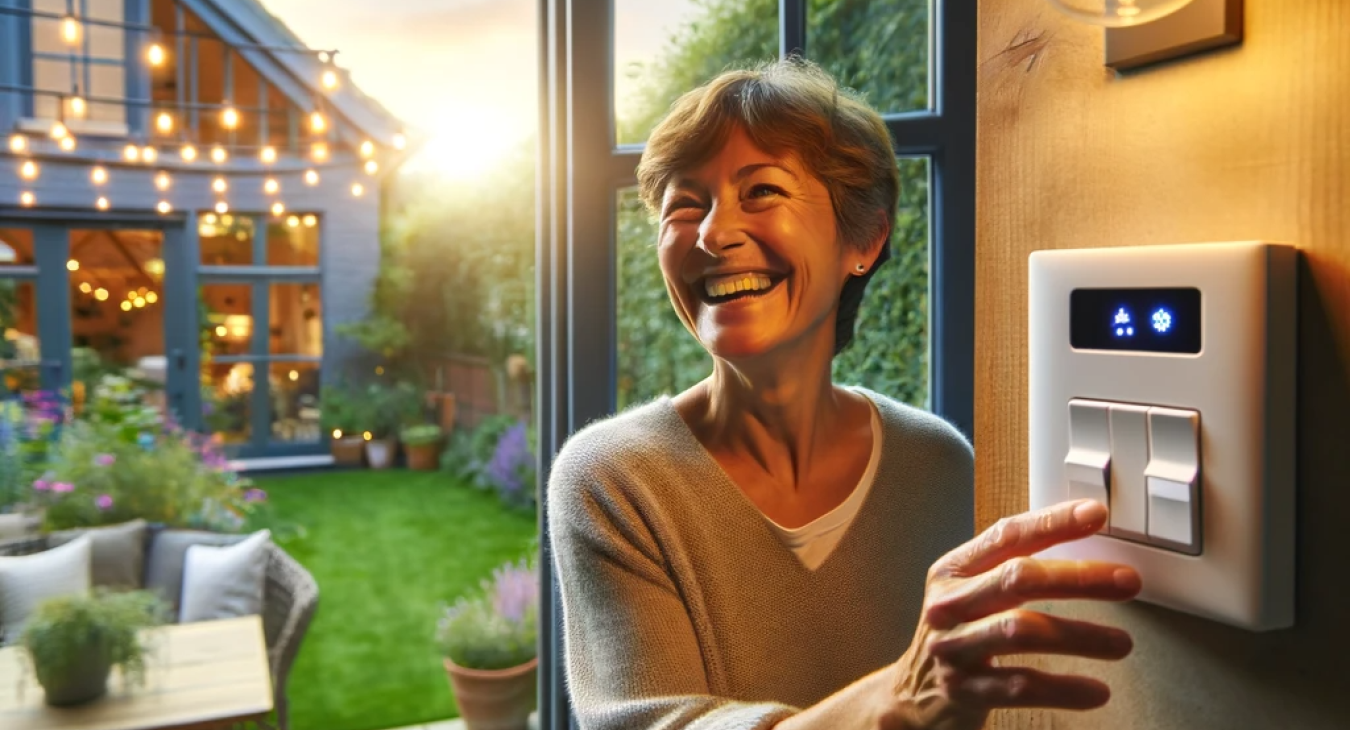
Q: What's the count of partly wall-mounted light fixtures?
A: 1